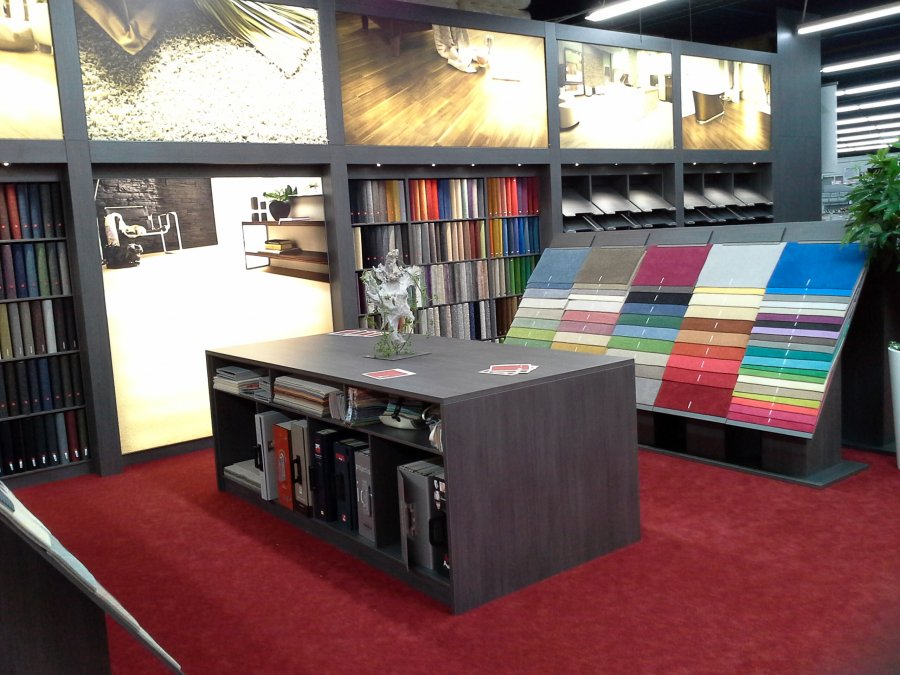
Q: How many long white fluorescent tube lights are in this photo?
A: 10